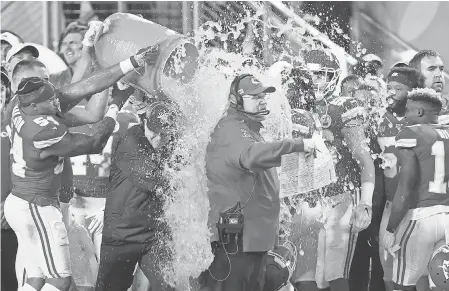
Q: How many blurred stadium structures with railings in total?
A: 1